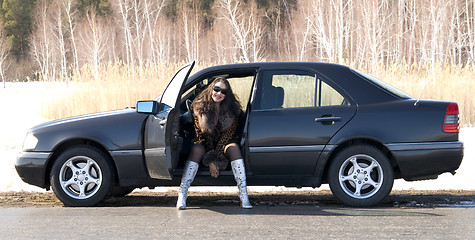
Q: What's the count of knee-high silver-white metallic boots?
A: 2